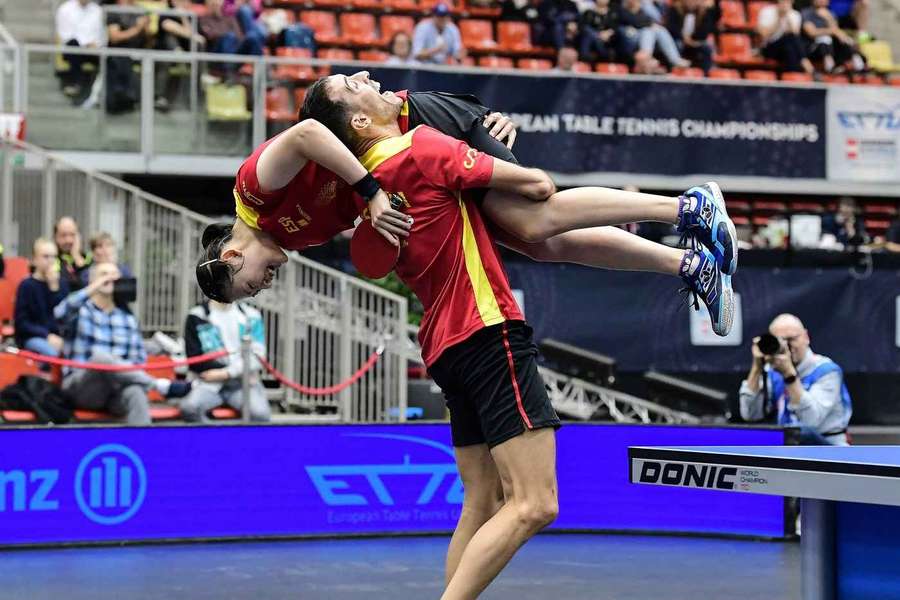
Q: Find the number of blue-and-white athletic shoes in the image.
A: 2